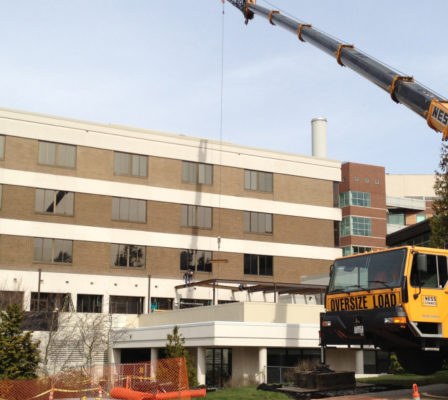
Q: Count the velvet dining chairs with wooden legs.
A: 0